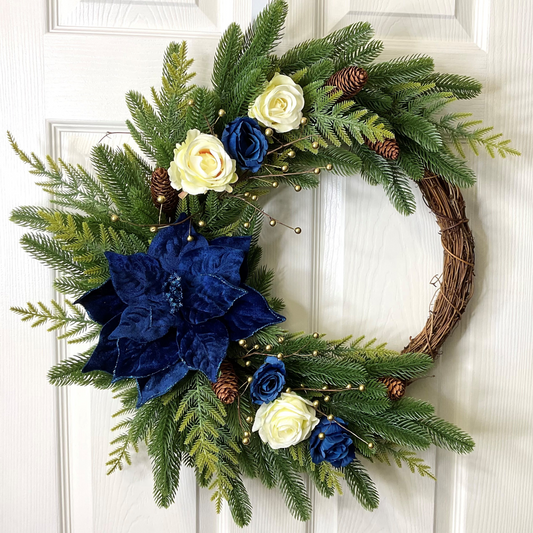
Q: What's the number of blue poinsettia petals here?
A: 12